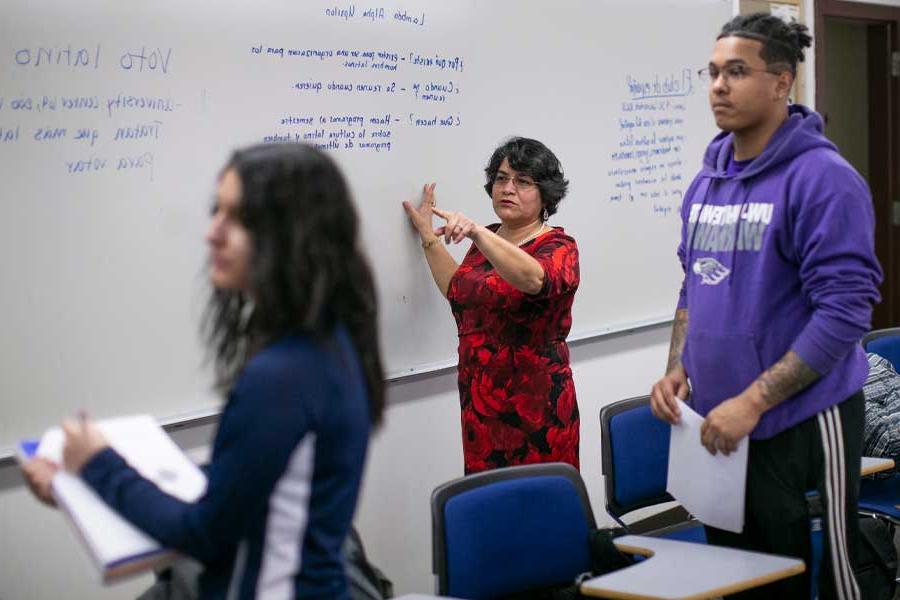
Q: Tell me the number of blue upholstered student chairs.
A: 3